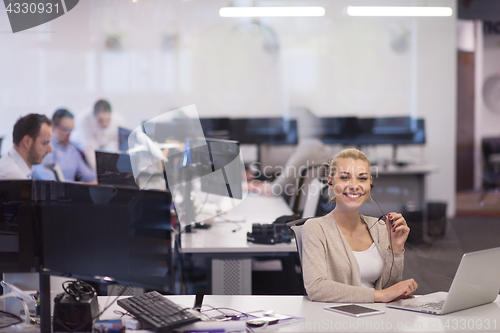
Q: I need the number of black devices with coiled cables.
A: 1